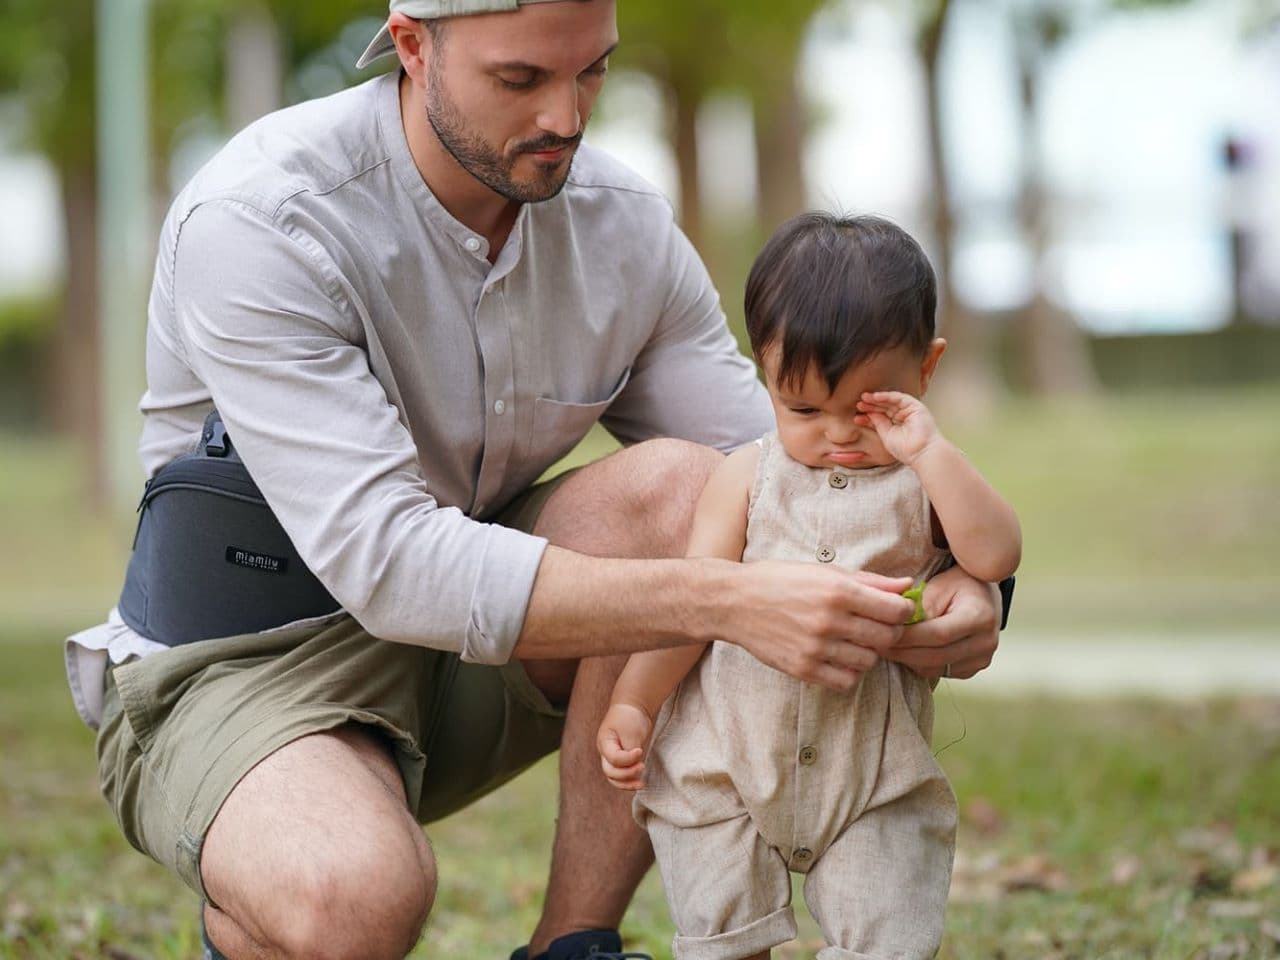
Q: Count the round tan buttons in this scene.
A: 4